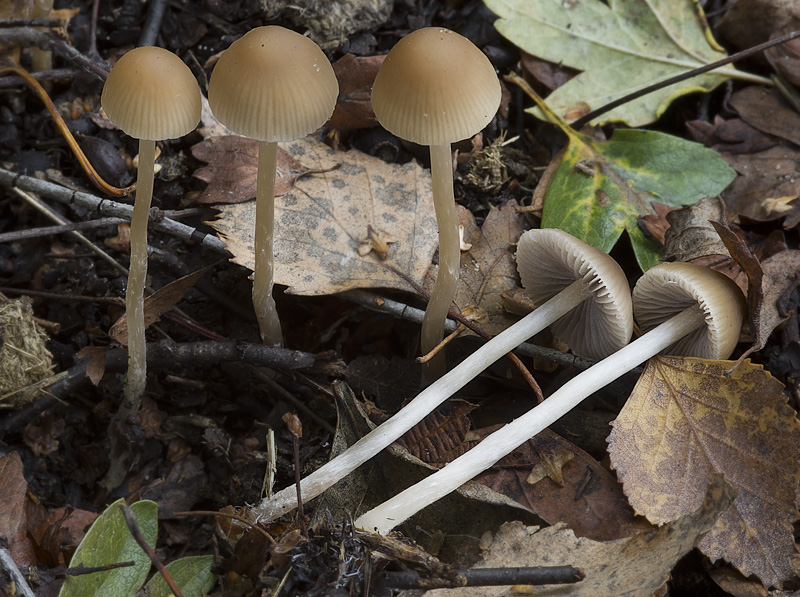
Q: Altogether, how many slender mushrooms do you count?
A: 5